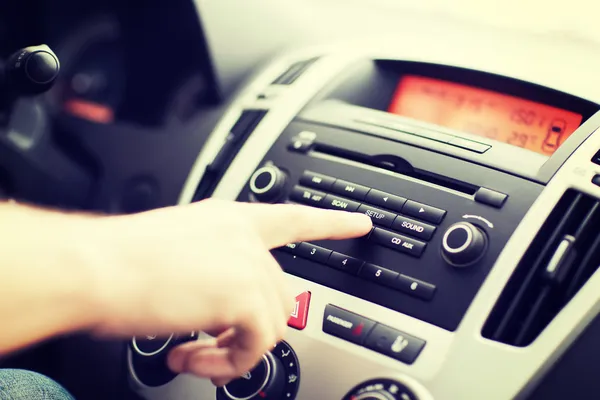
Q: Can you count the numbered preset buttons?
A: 4